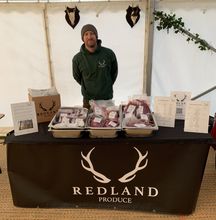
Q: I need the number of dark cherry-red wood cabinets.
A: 0